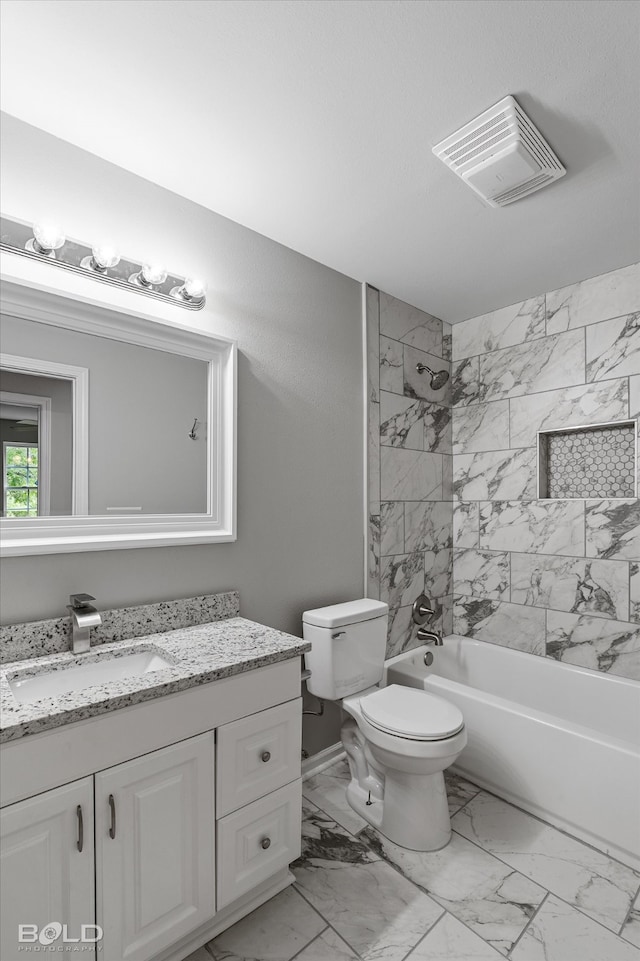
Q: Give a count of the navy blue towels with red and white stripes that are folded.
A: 0